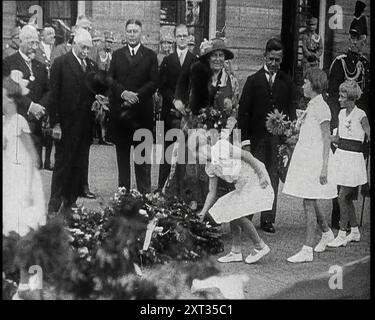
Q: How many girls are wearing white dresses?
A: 4